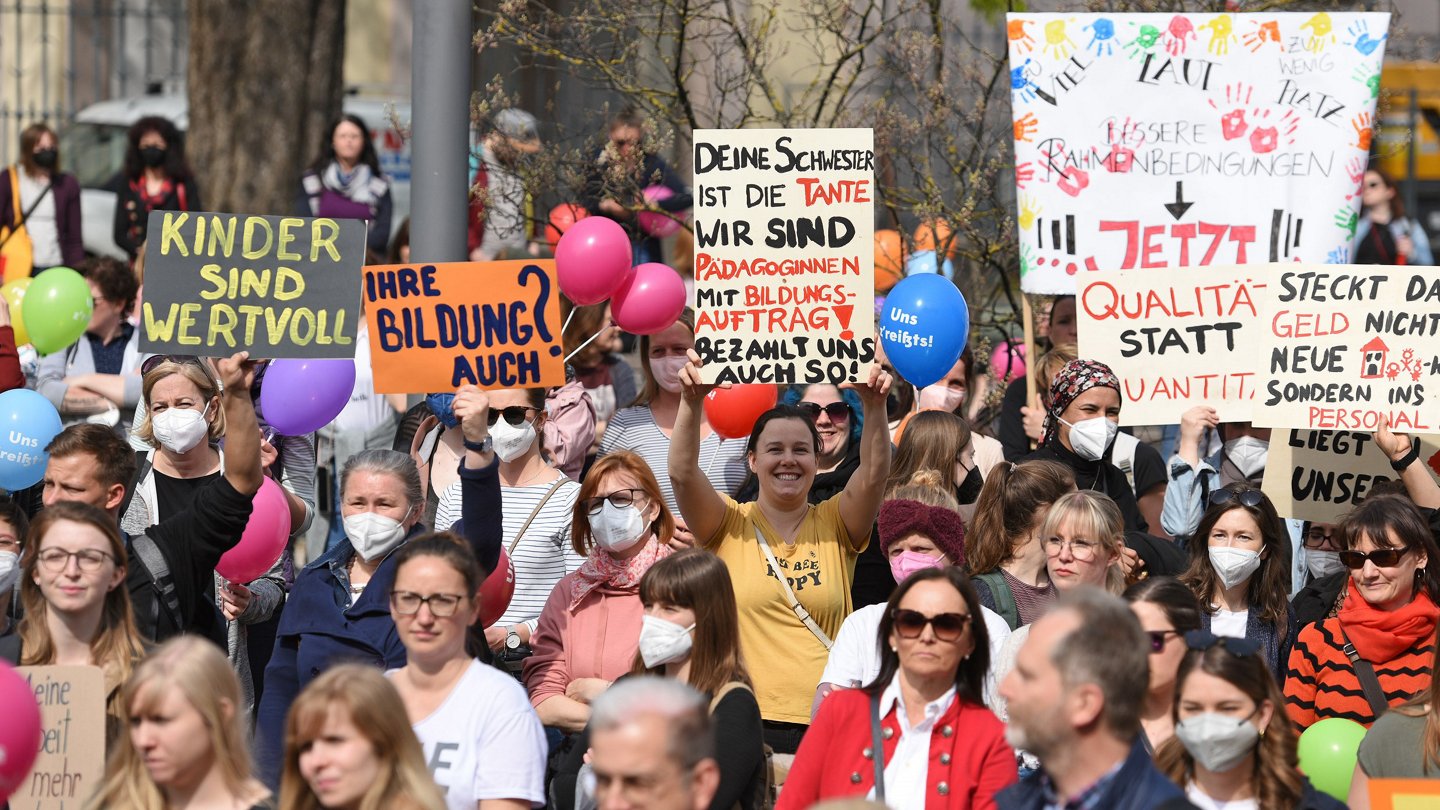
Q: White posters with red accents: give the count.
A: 4